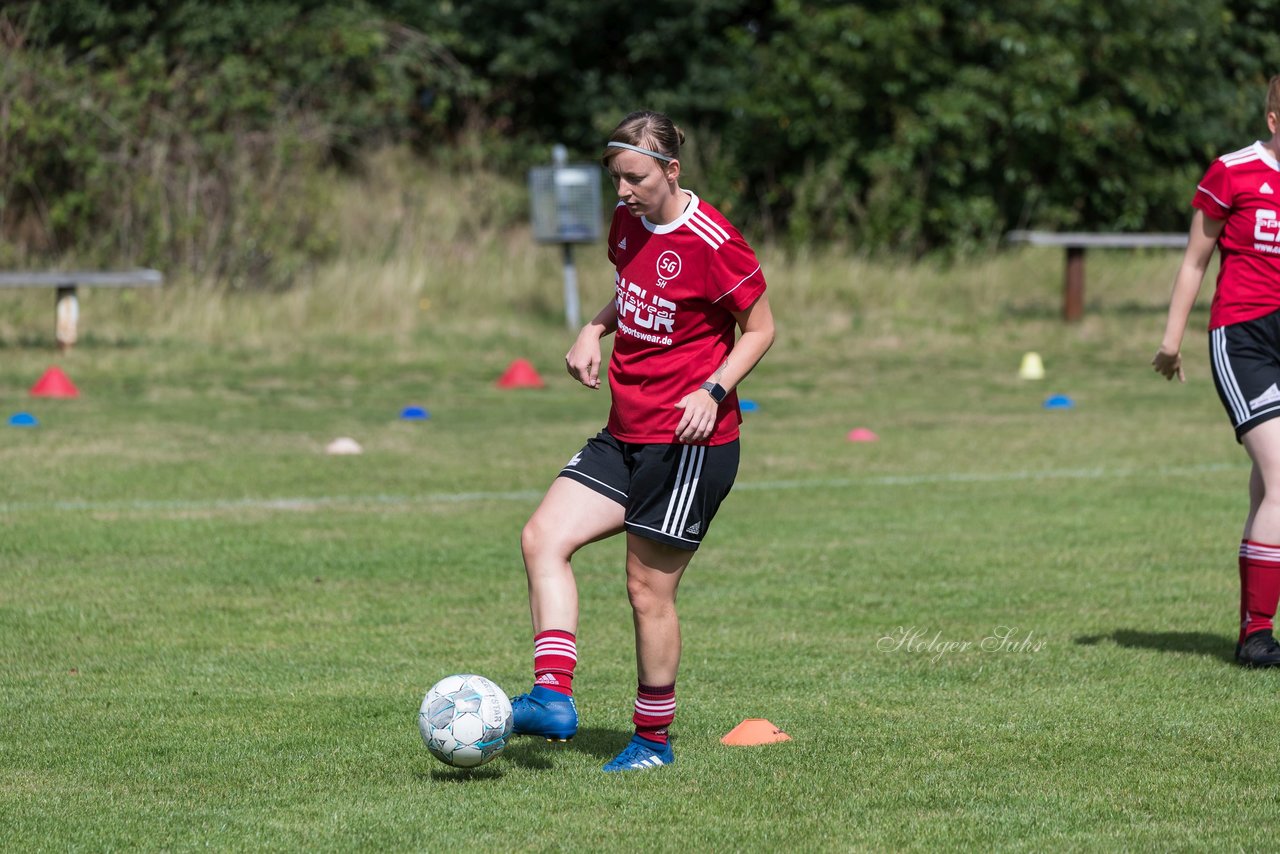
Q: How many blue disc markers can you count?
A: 4